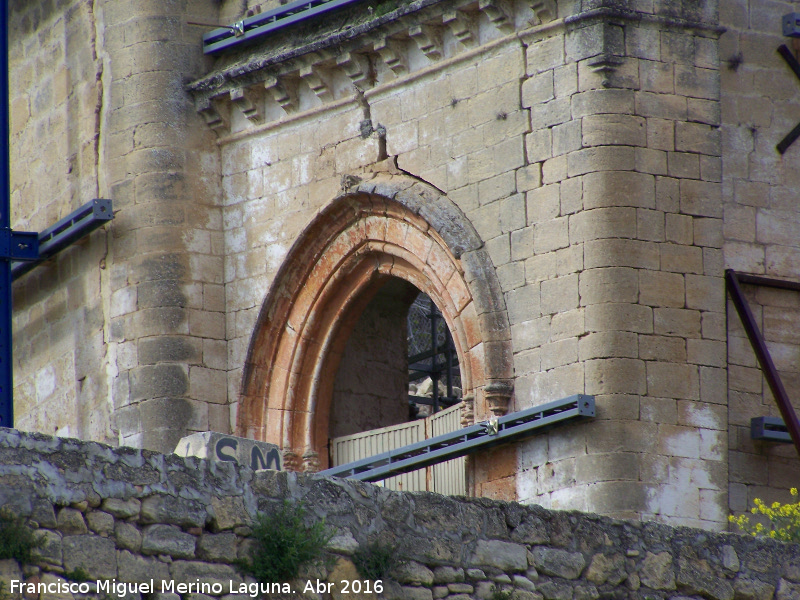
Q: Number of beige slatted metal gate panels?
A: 2